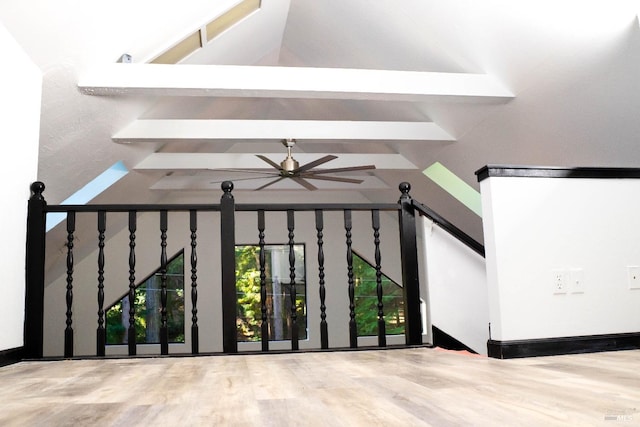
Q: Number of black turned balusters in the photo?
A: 10